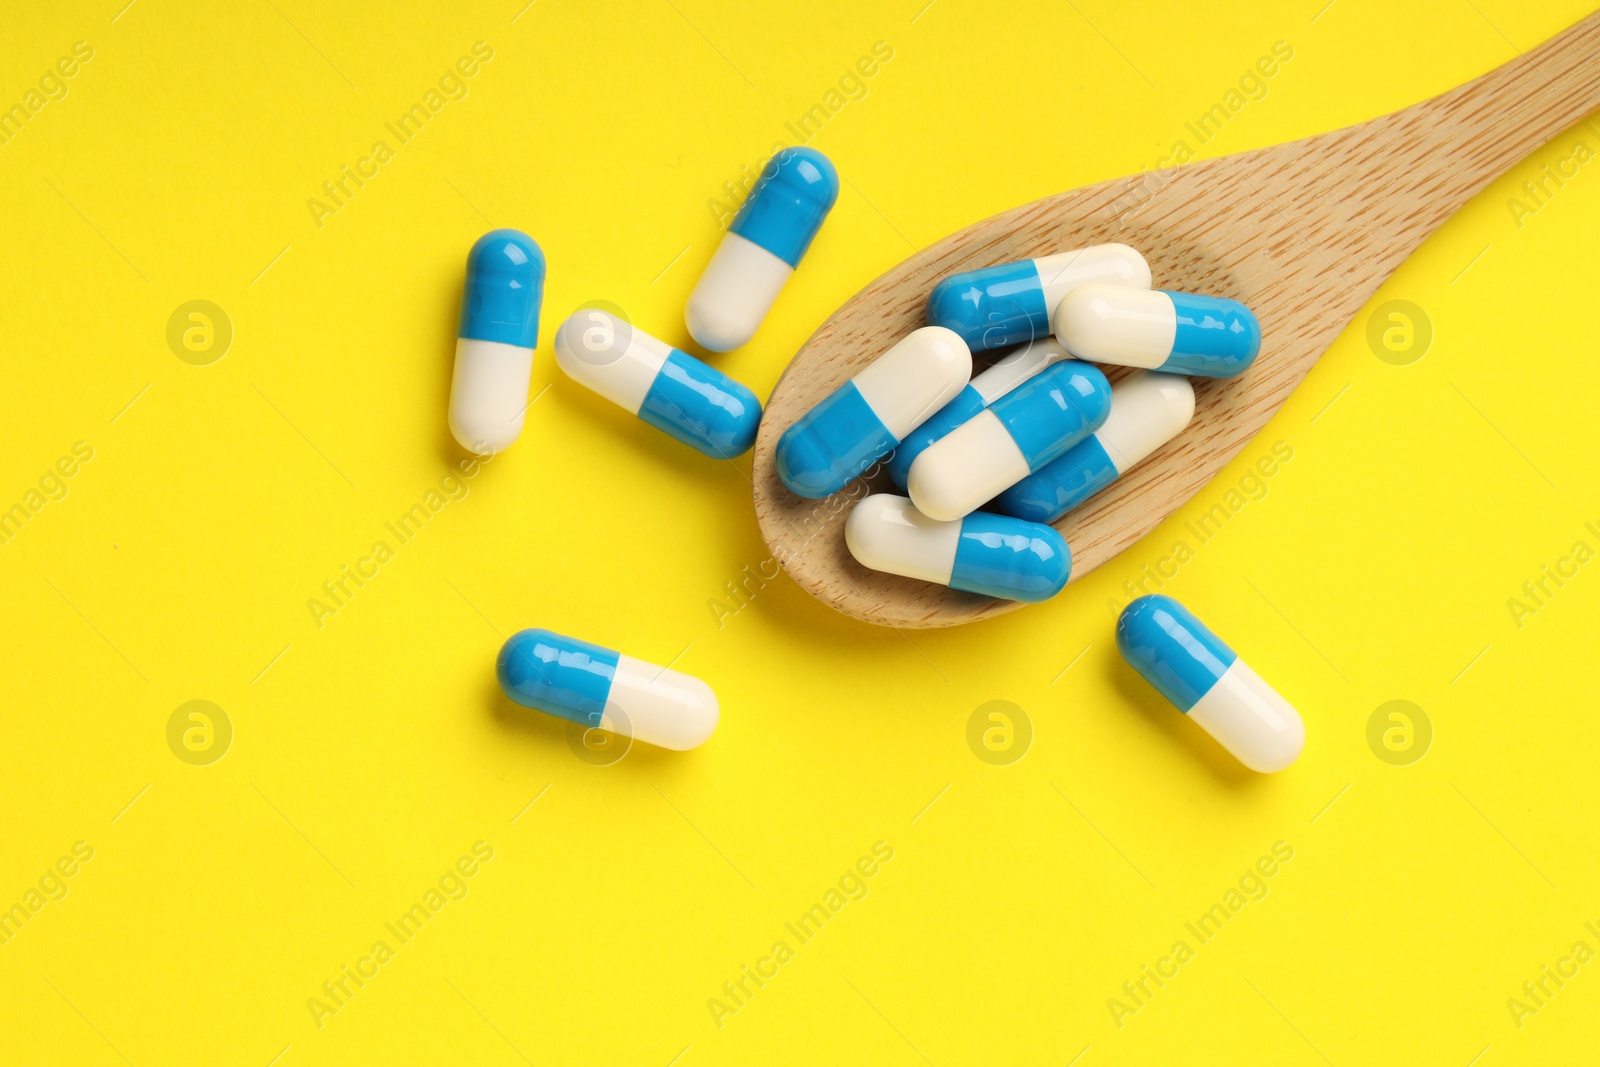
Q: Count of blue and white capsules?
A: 12